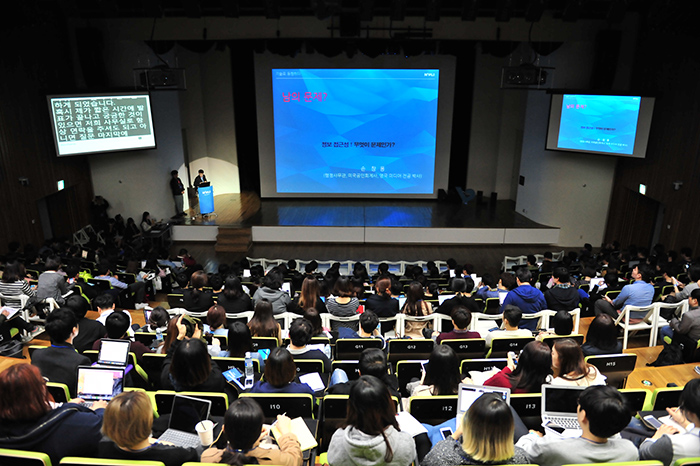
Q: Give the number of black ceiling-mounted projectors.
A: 2